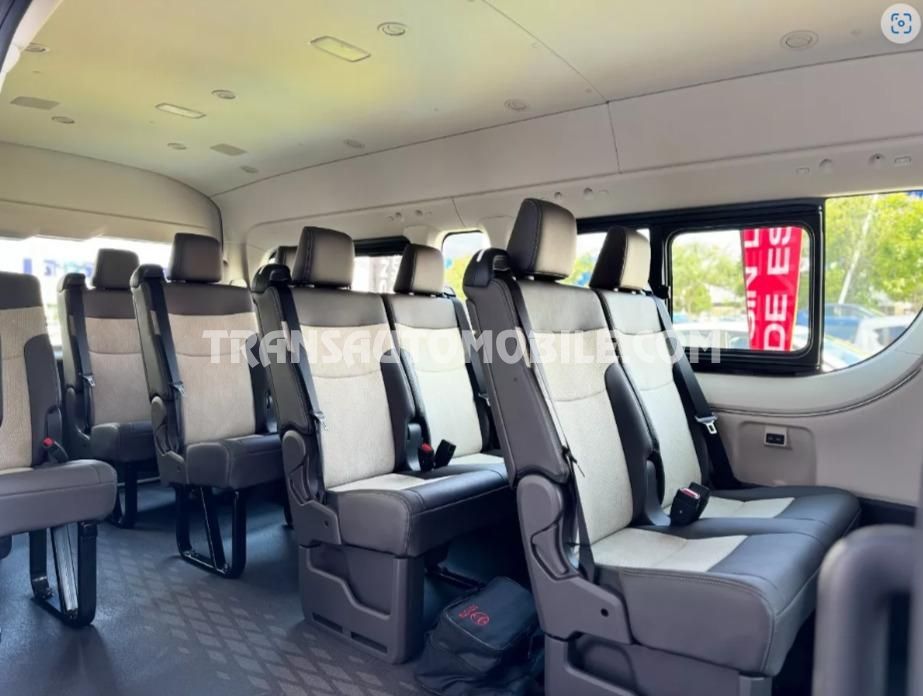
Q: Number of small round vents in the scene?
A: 9